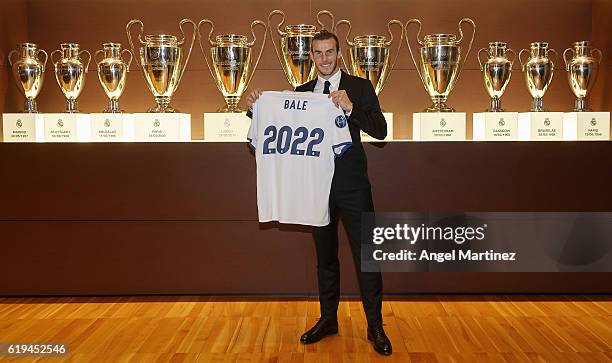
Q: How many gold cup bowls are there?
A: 11